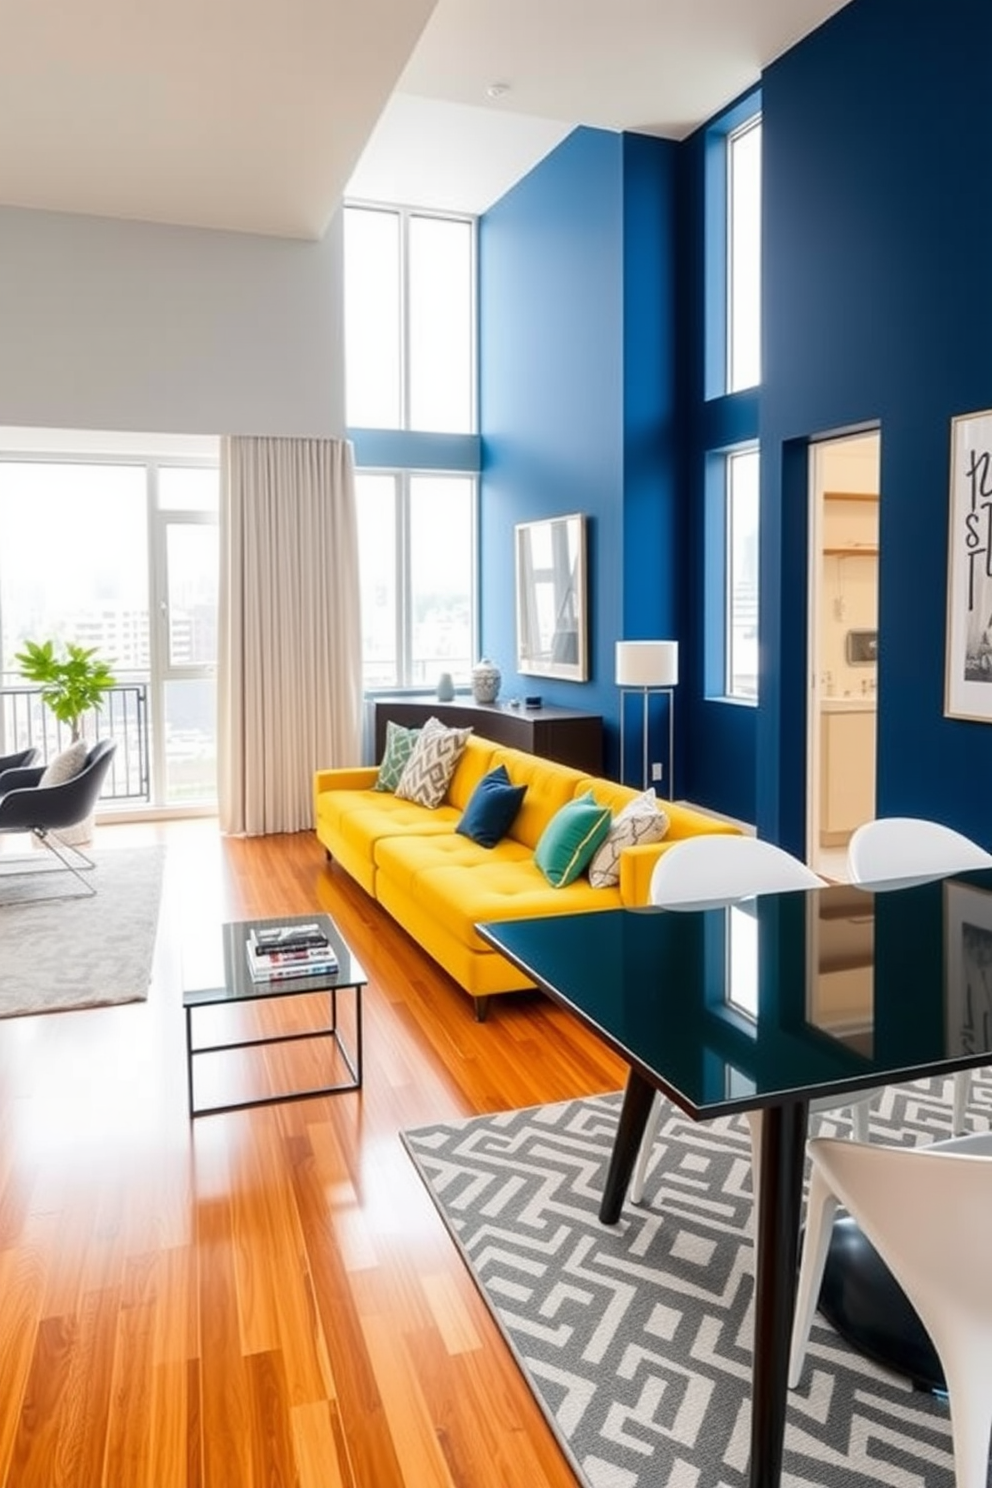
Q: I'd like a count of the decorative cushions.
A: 6